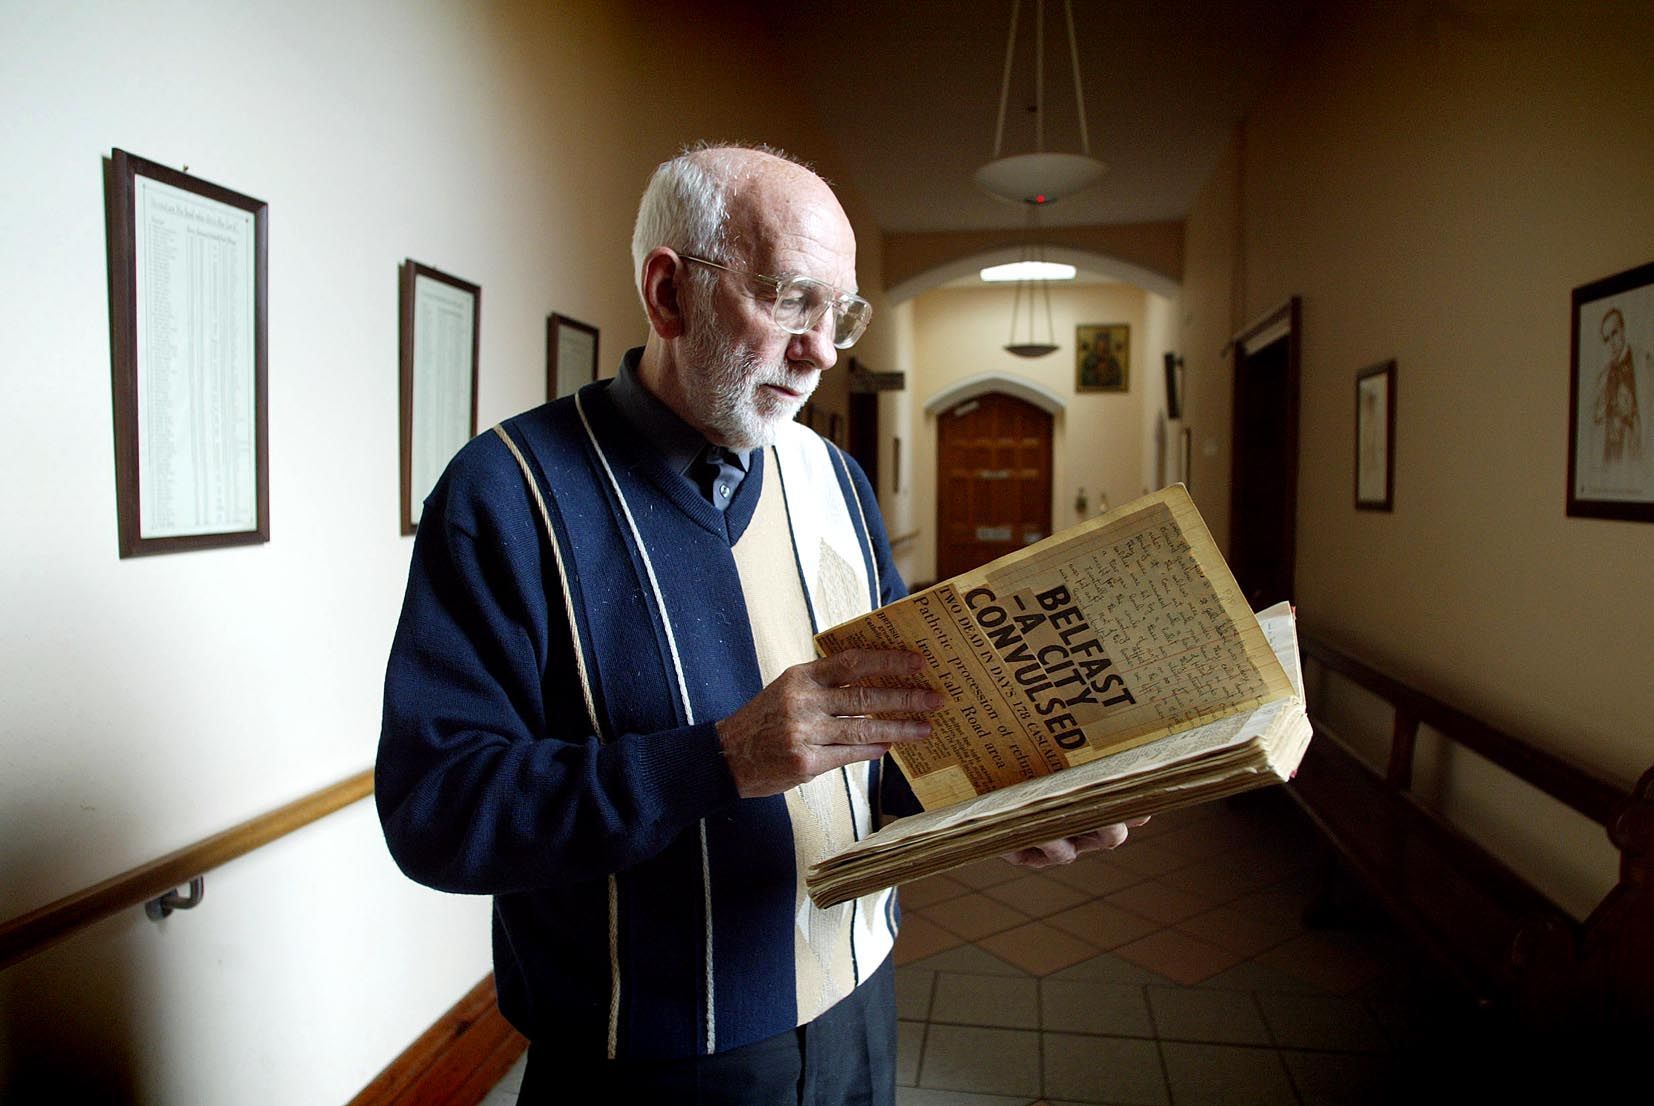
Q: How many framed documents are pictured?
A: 3